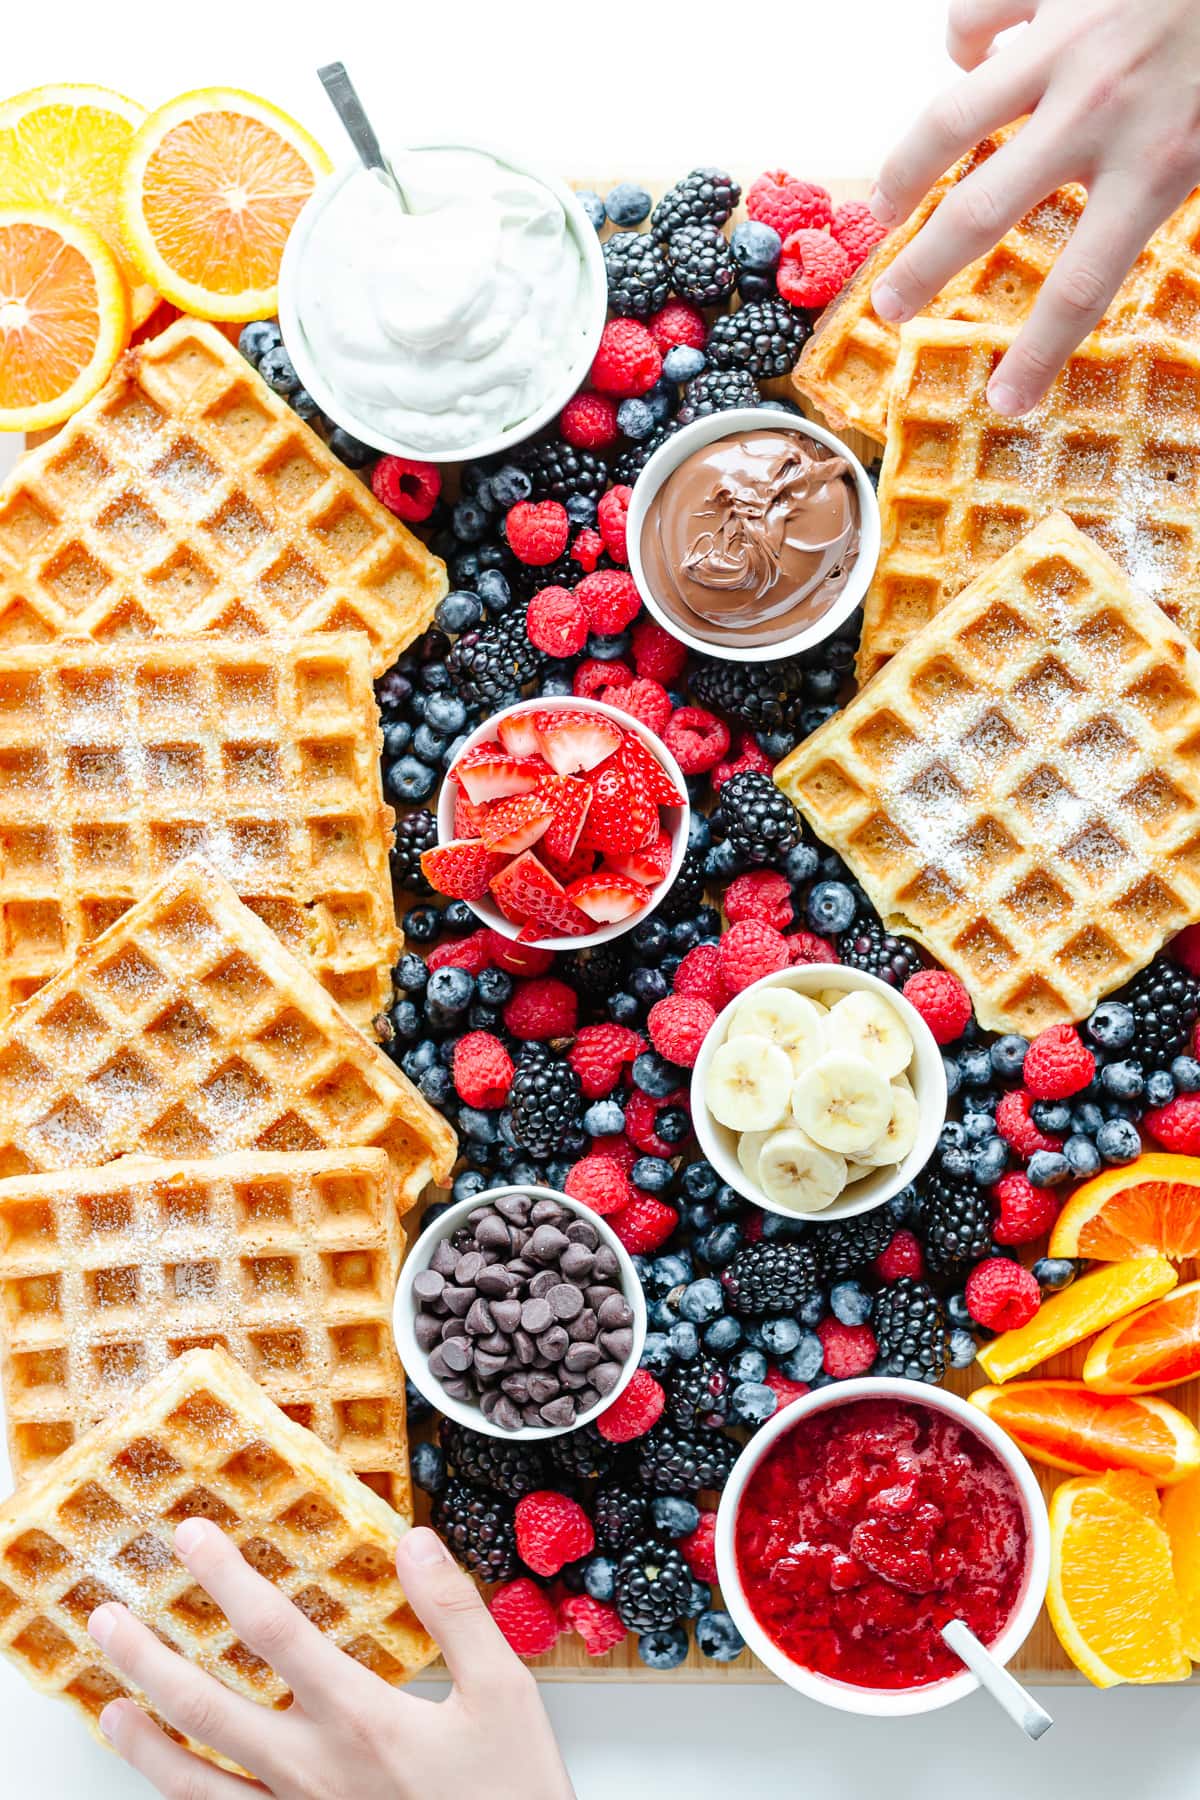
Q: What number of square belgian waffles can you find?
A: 8